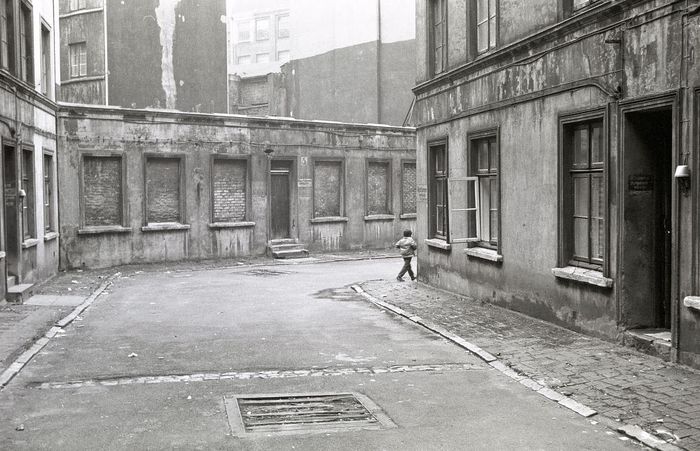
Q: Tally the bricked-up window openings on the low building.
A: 6